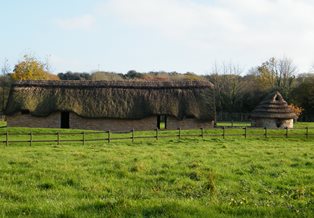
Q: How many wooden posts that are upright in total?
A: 14